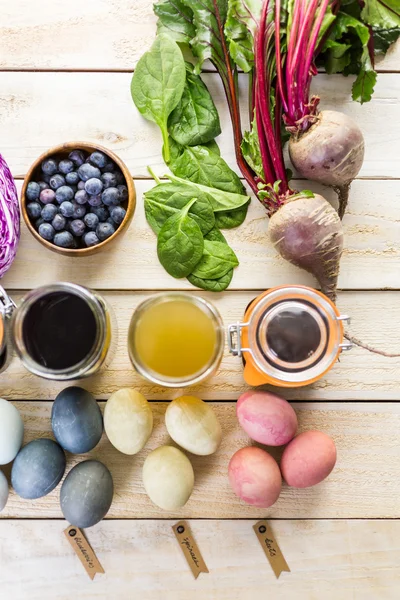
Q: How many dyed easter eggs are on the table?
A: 11